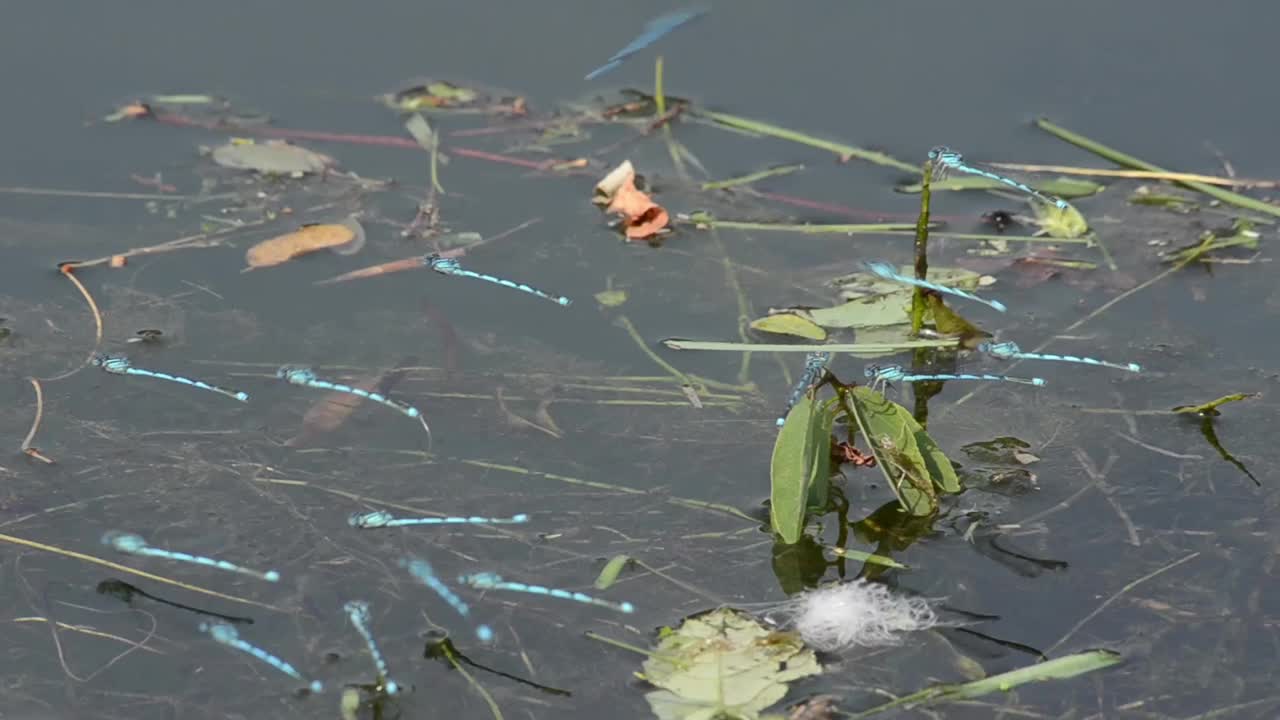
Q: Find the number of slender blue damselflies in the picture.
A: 15